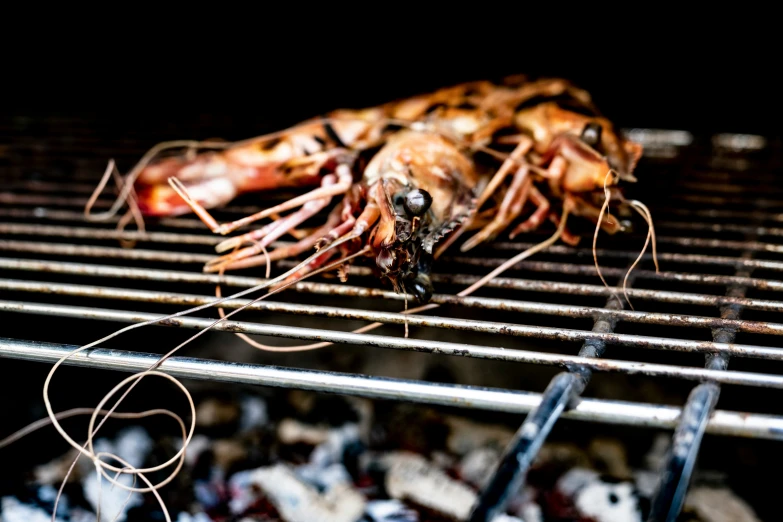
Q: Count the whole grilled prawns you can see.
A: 2